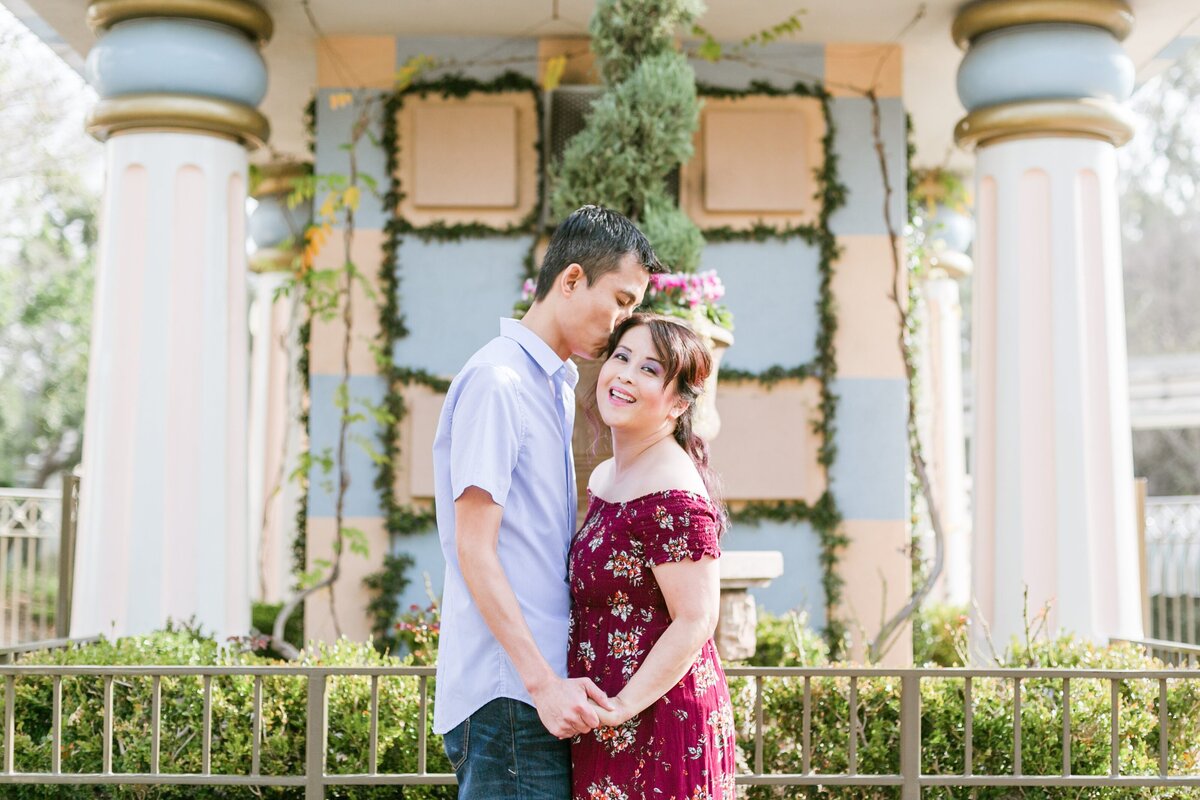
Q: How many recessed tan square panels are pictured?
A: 4